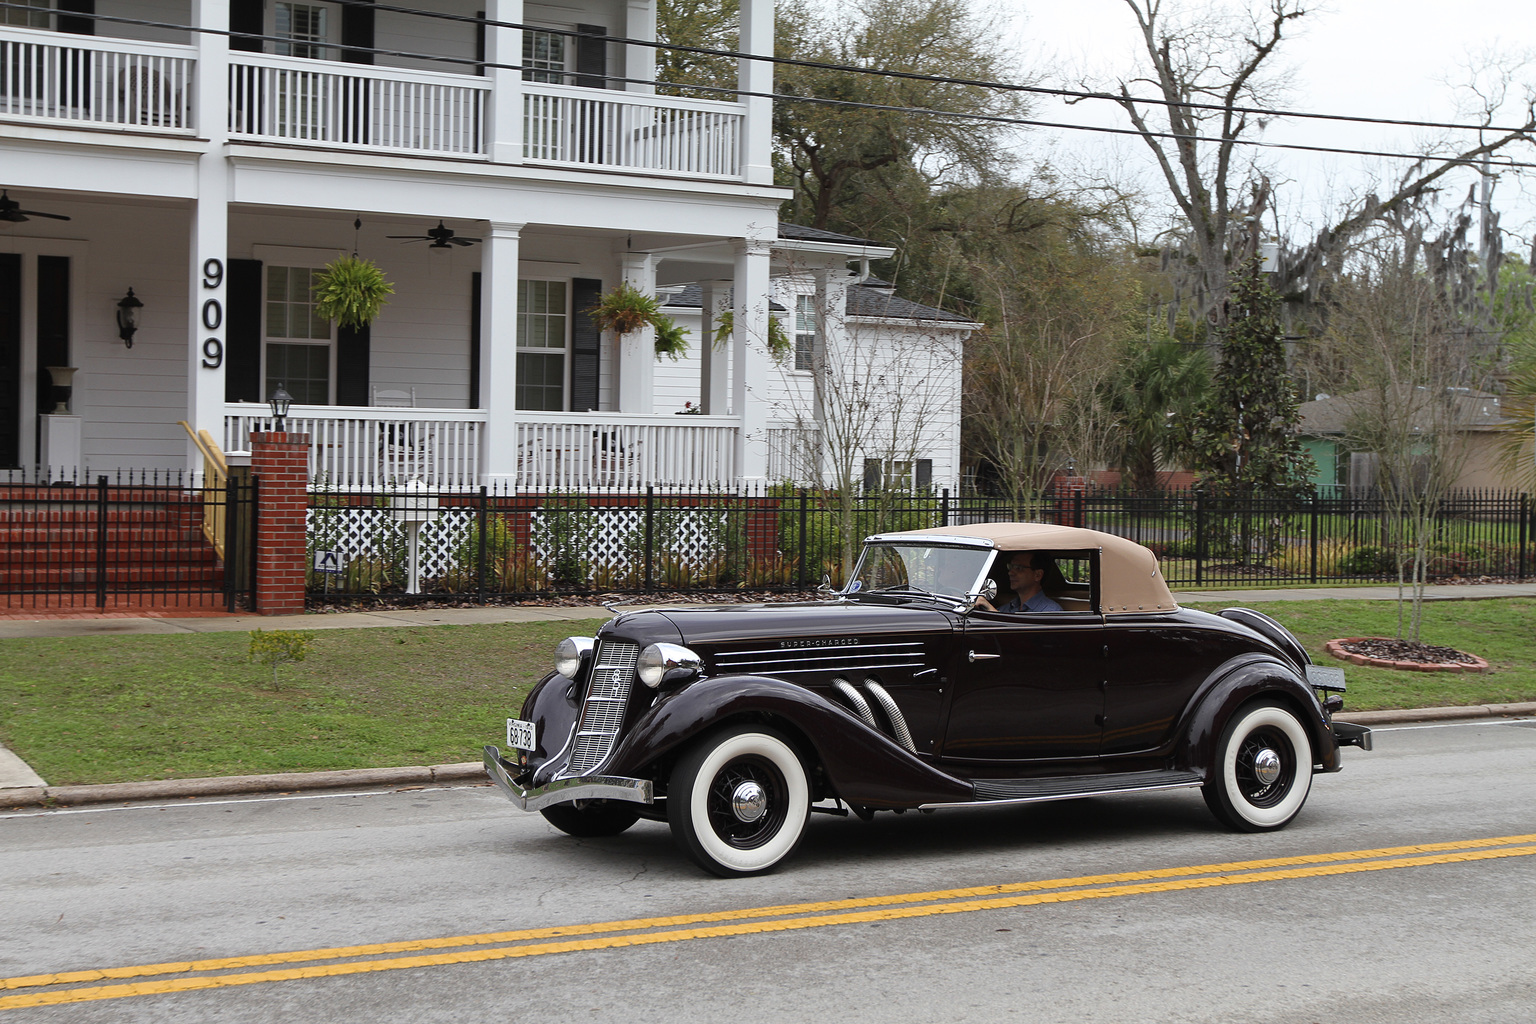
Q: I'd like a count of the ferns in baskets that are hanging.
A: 4